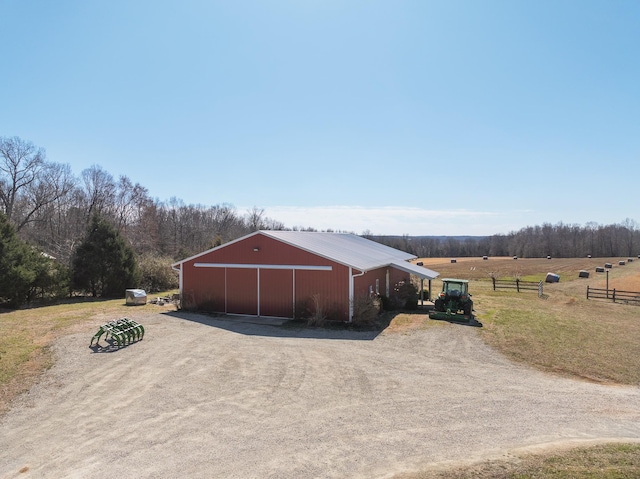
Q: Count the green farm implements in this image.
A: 2